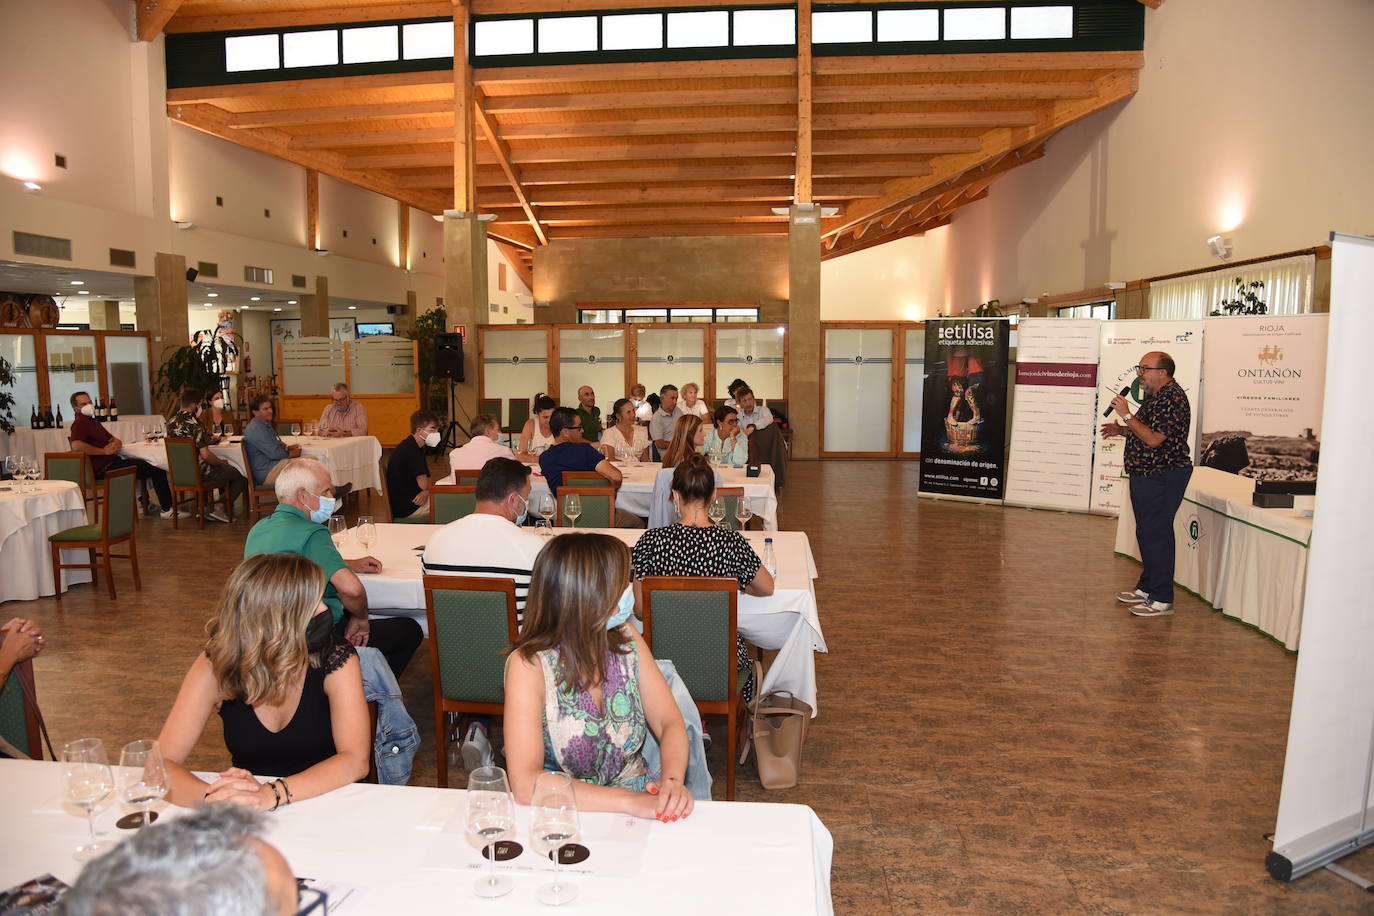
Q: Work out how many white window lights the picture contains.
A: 13